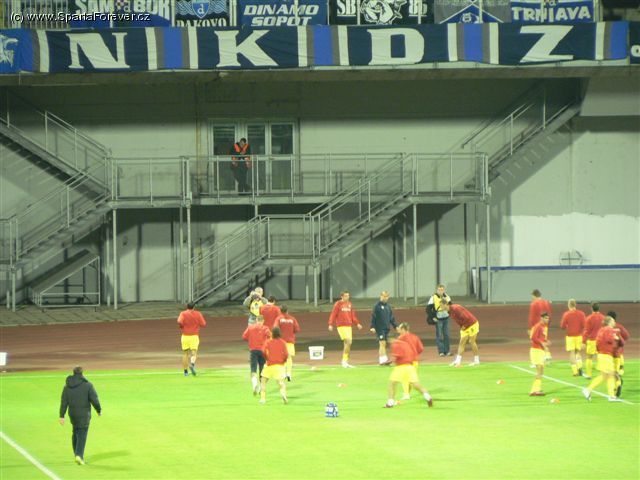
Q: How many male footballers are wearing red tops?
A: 15